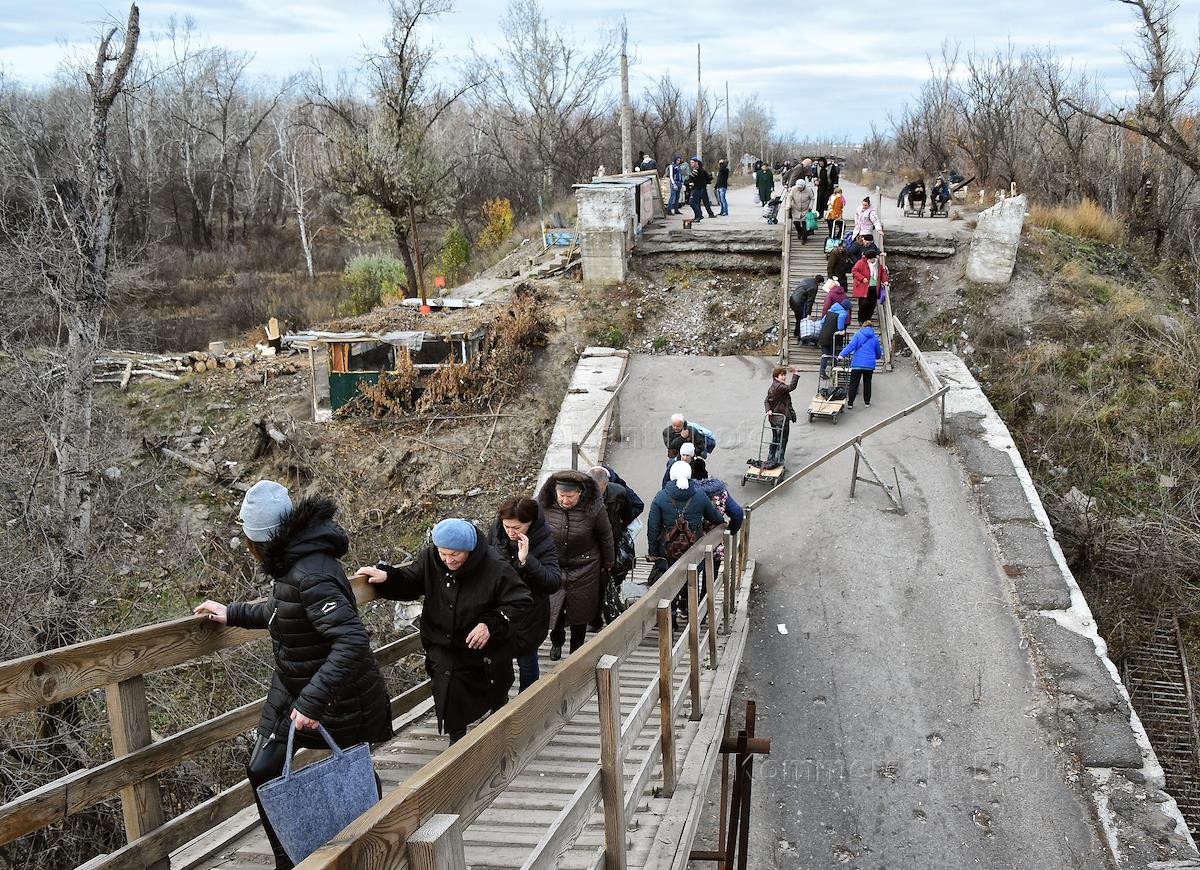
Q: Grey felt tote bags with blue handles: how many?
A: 1